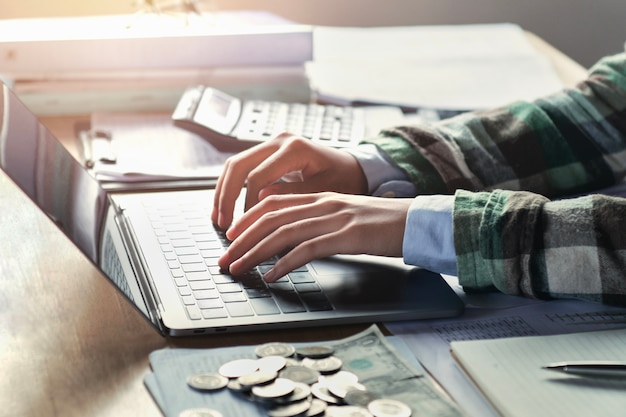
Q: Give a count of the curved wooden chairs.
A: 0